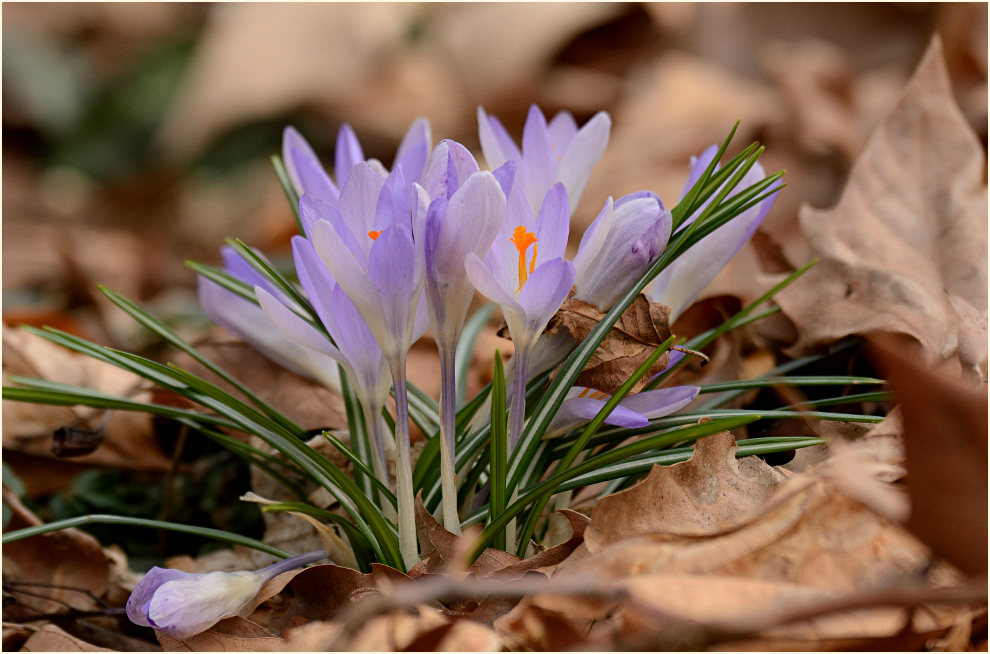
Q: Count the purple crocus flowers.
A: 11